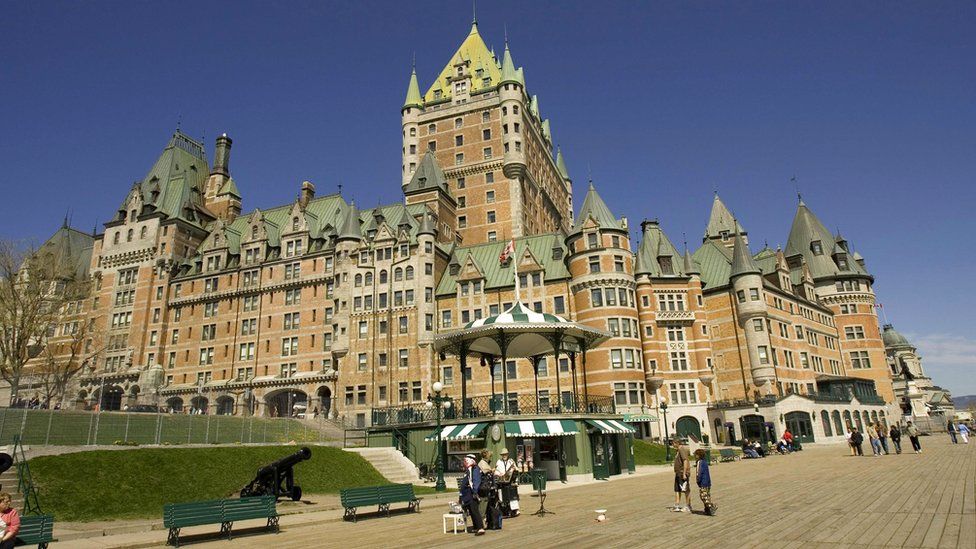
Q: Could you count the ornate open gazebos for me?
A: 1